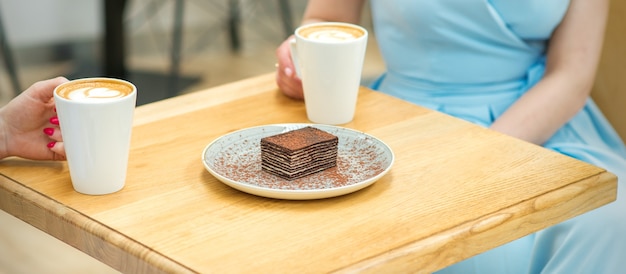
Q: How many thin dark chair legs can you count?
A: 4